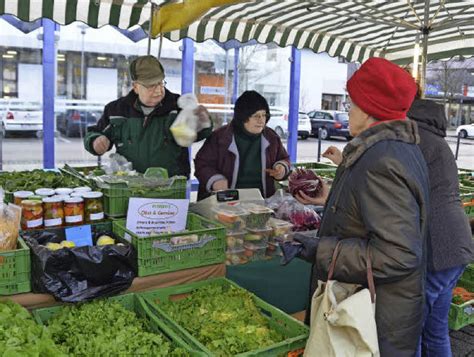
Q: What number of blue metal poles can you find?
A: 4